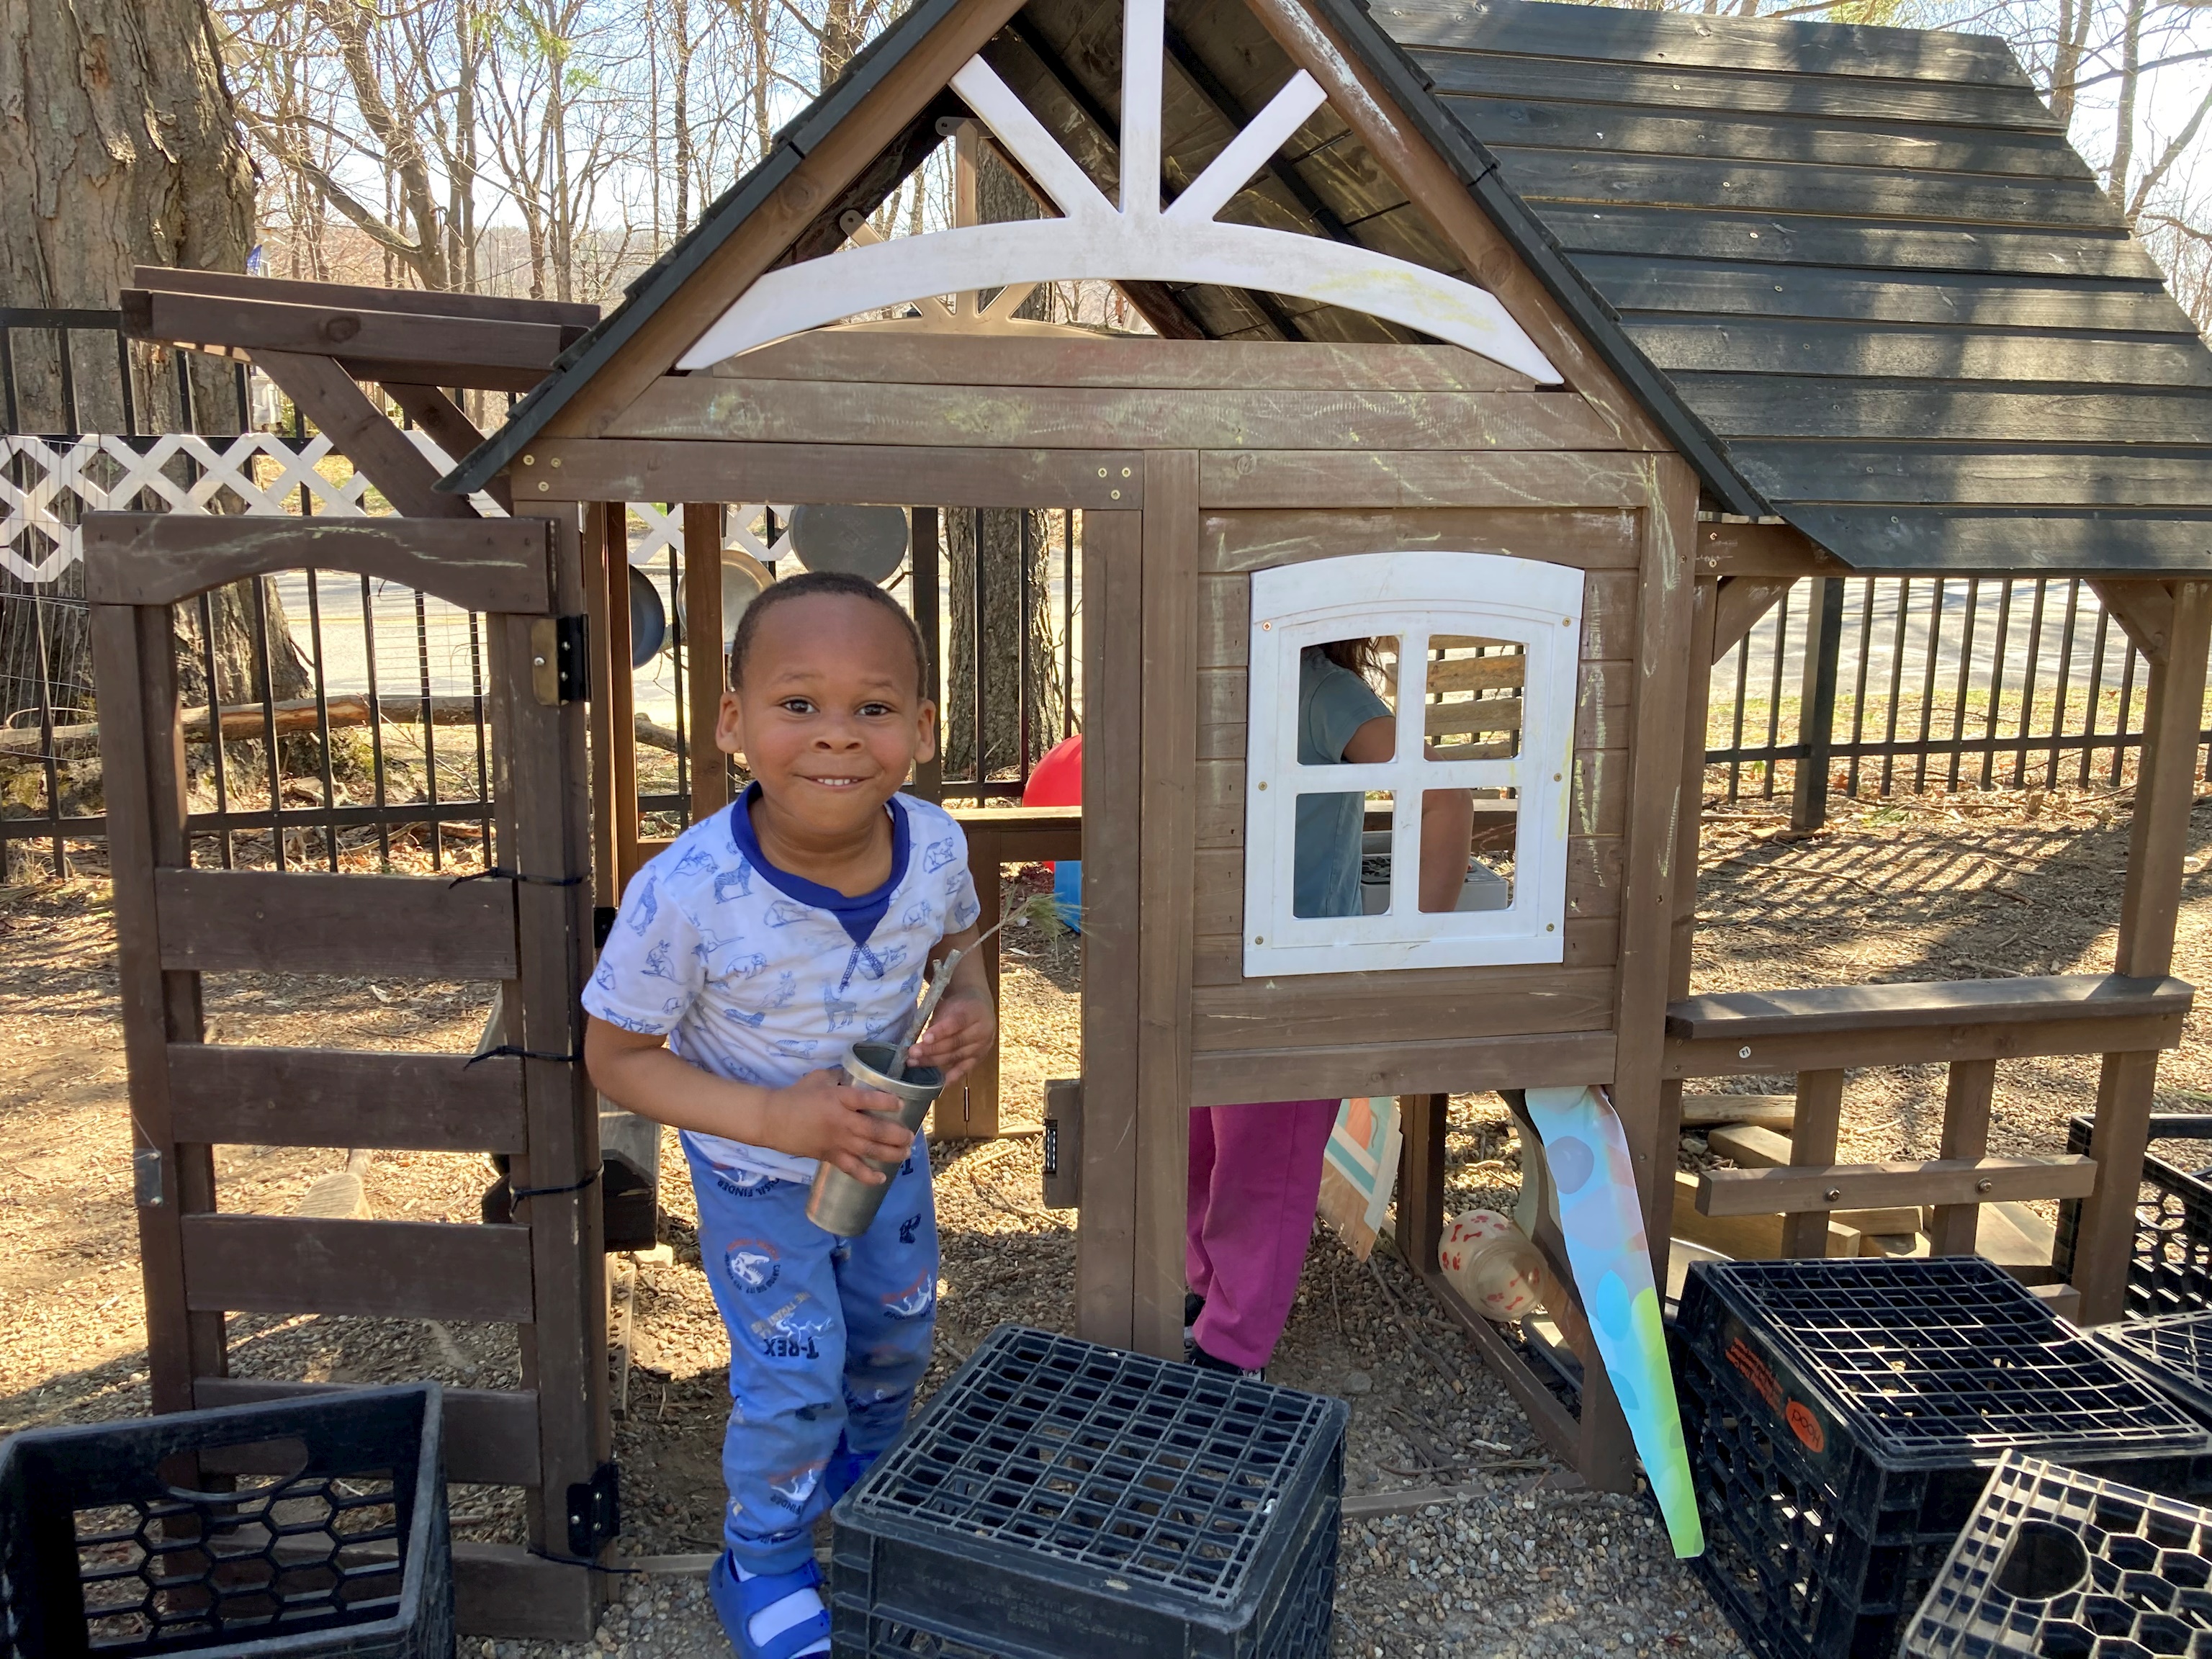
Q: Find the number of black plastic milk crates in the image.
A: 6